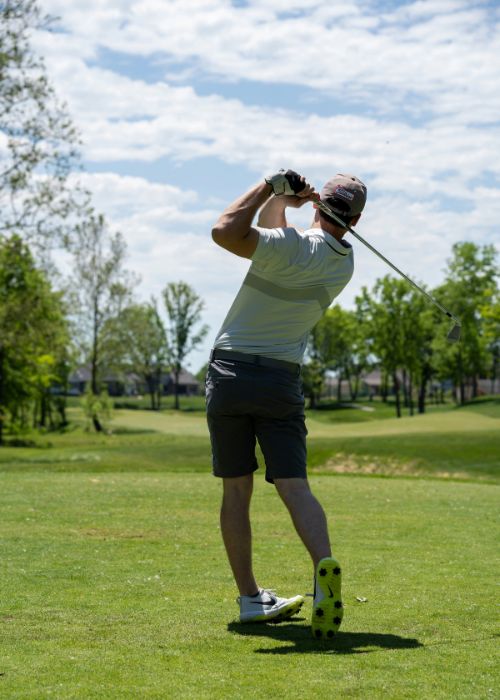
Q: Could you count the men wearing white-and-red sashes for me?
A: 0